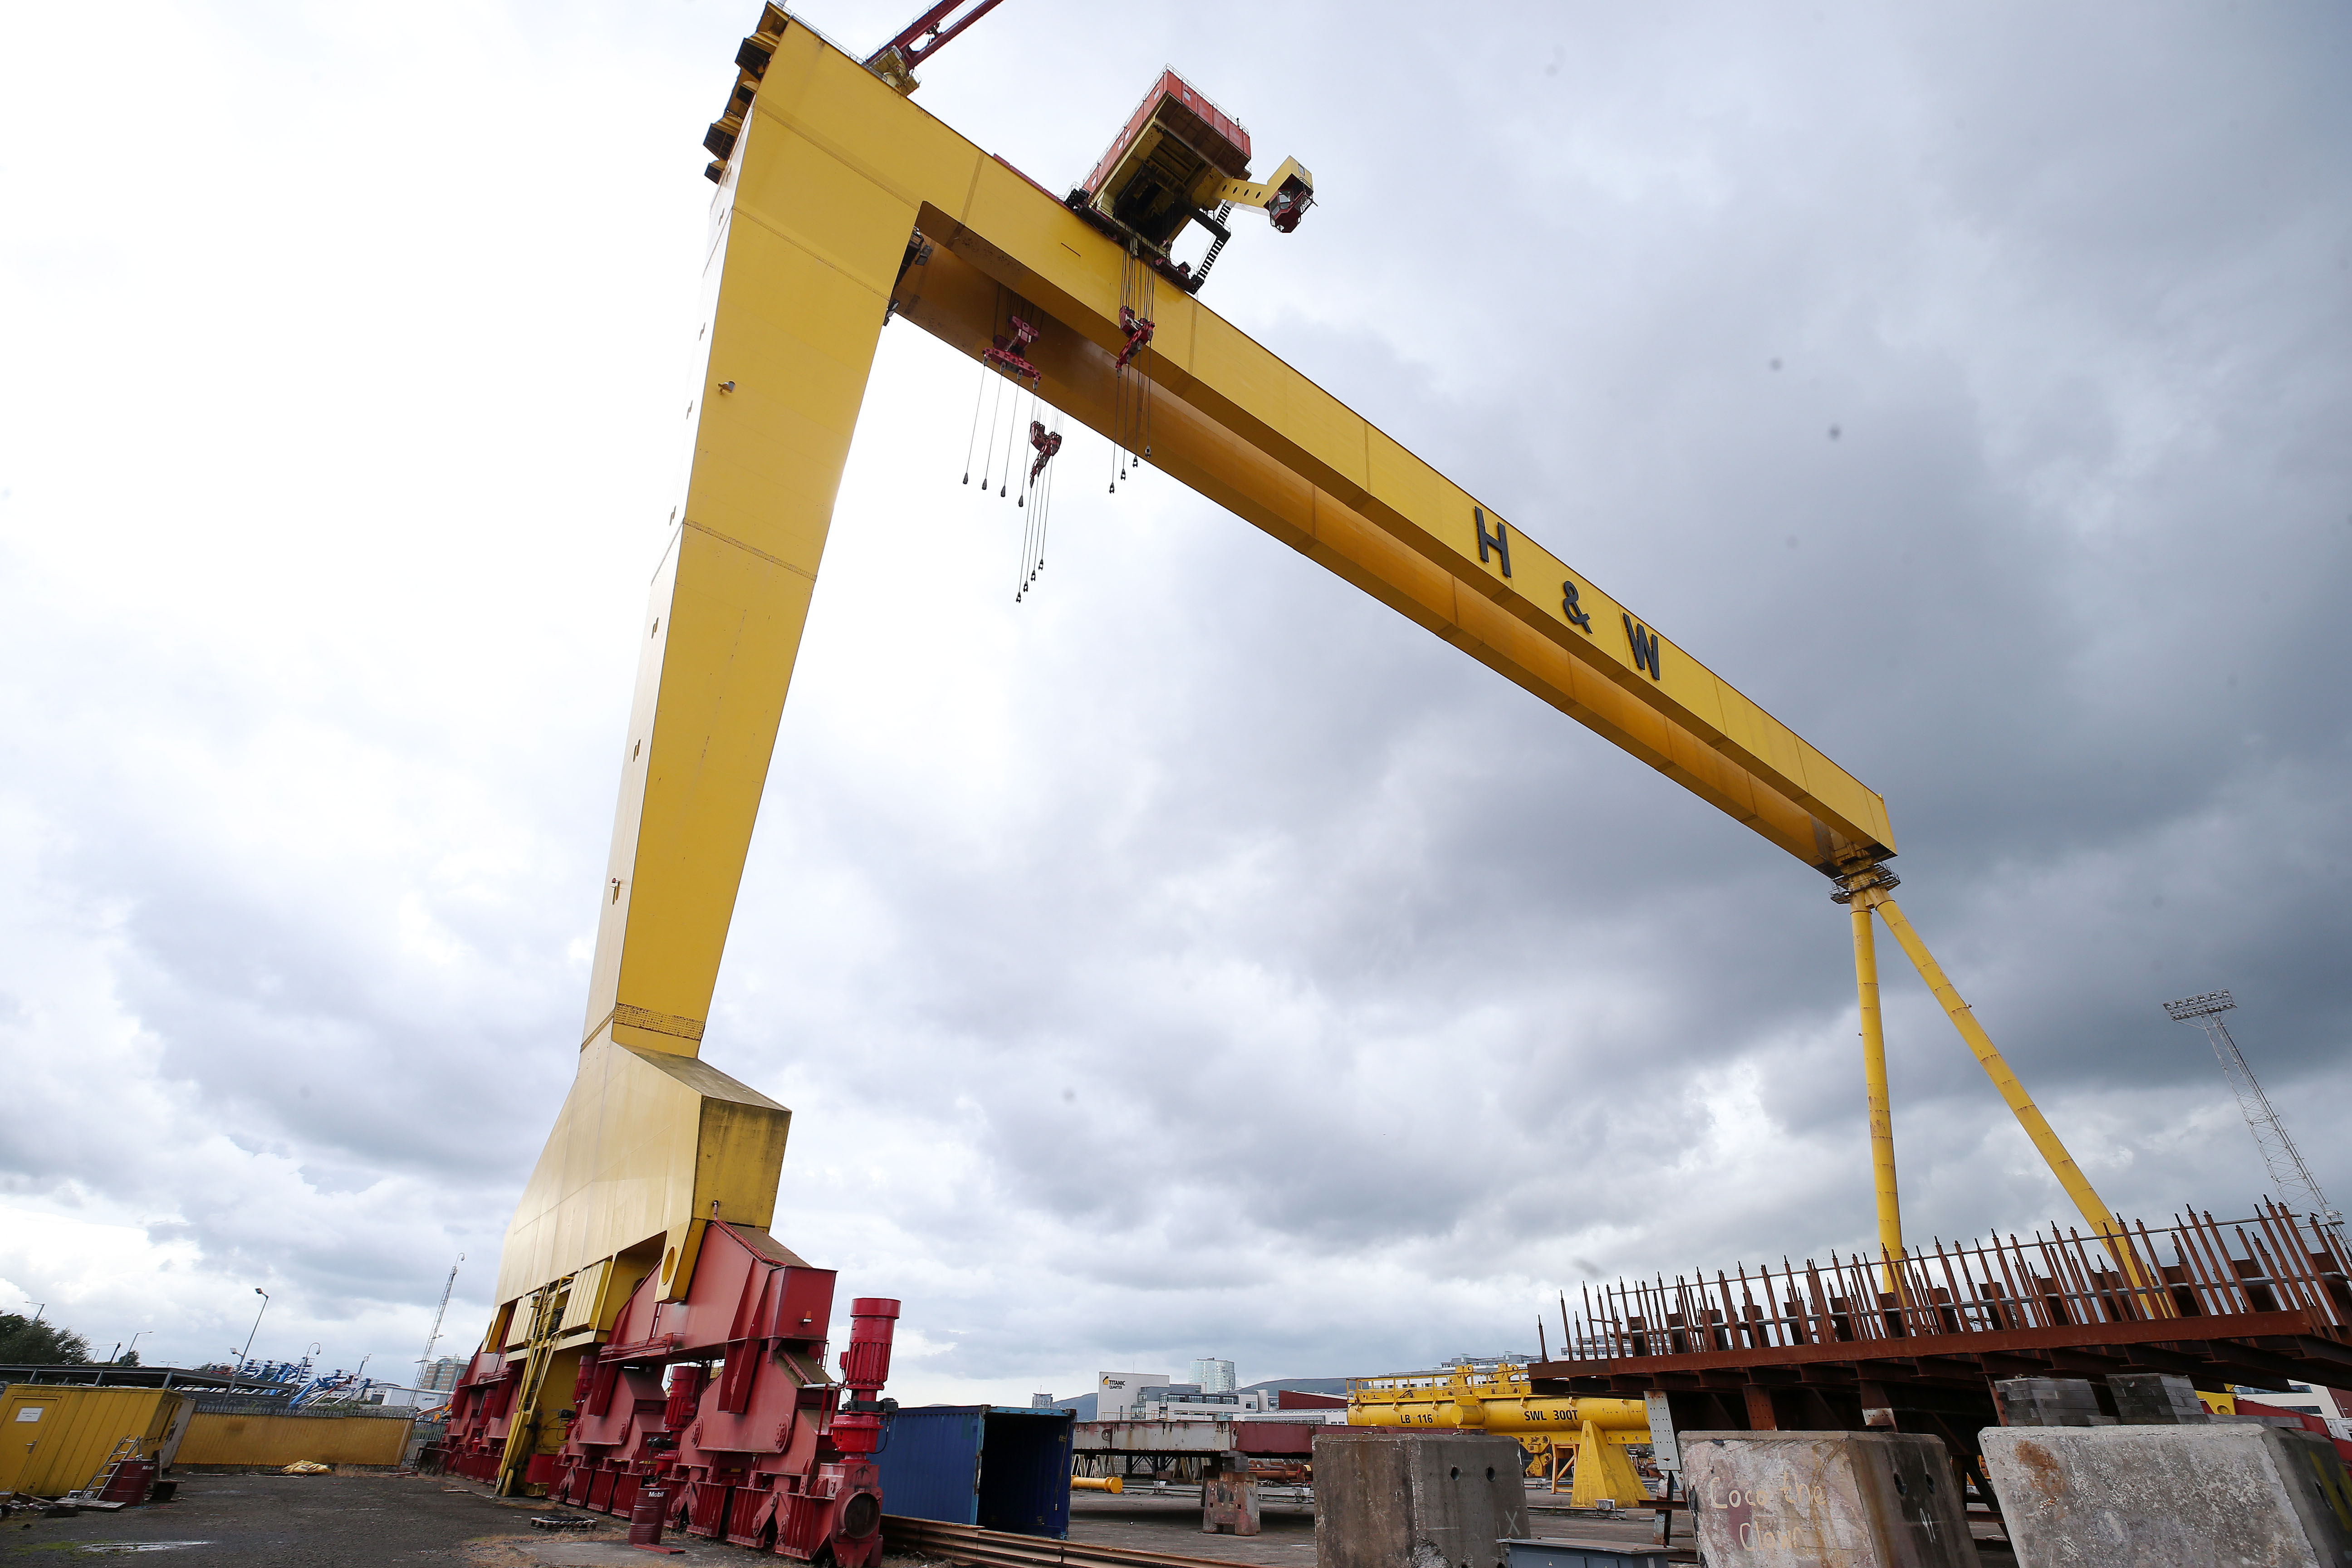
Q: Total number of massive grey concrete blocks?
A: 3